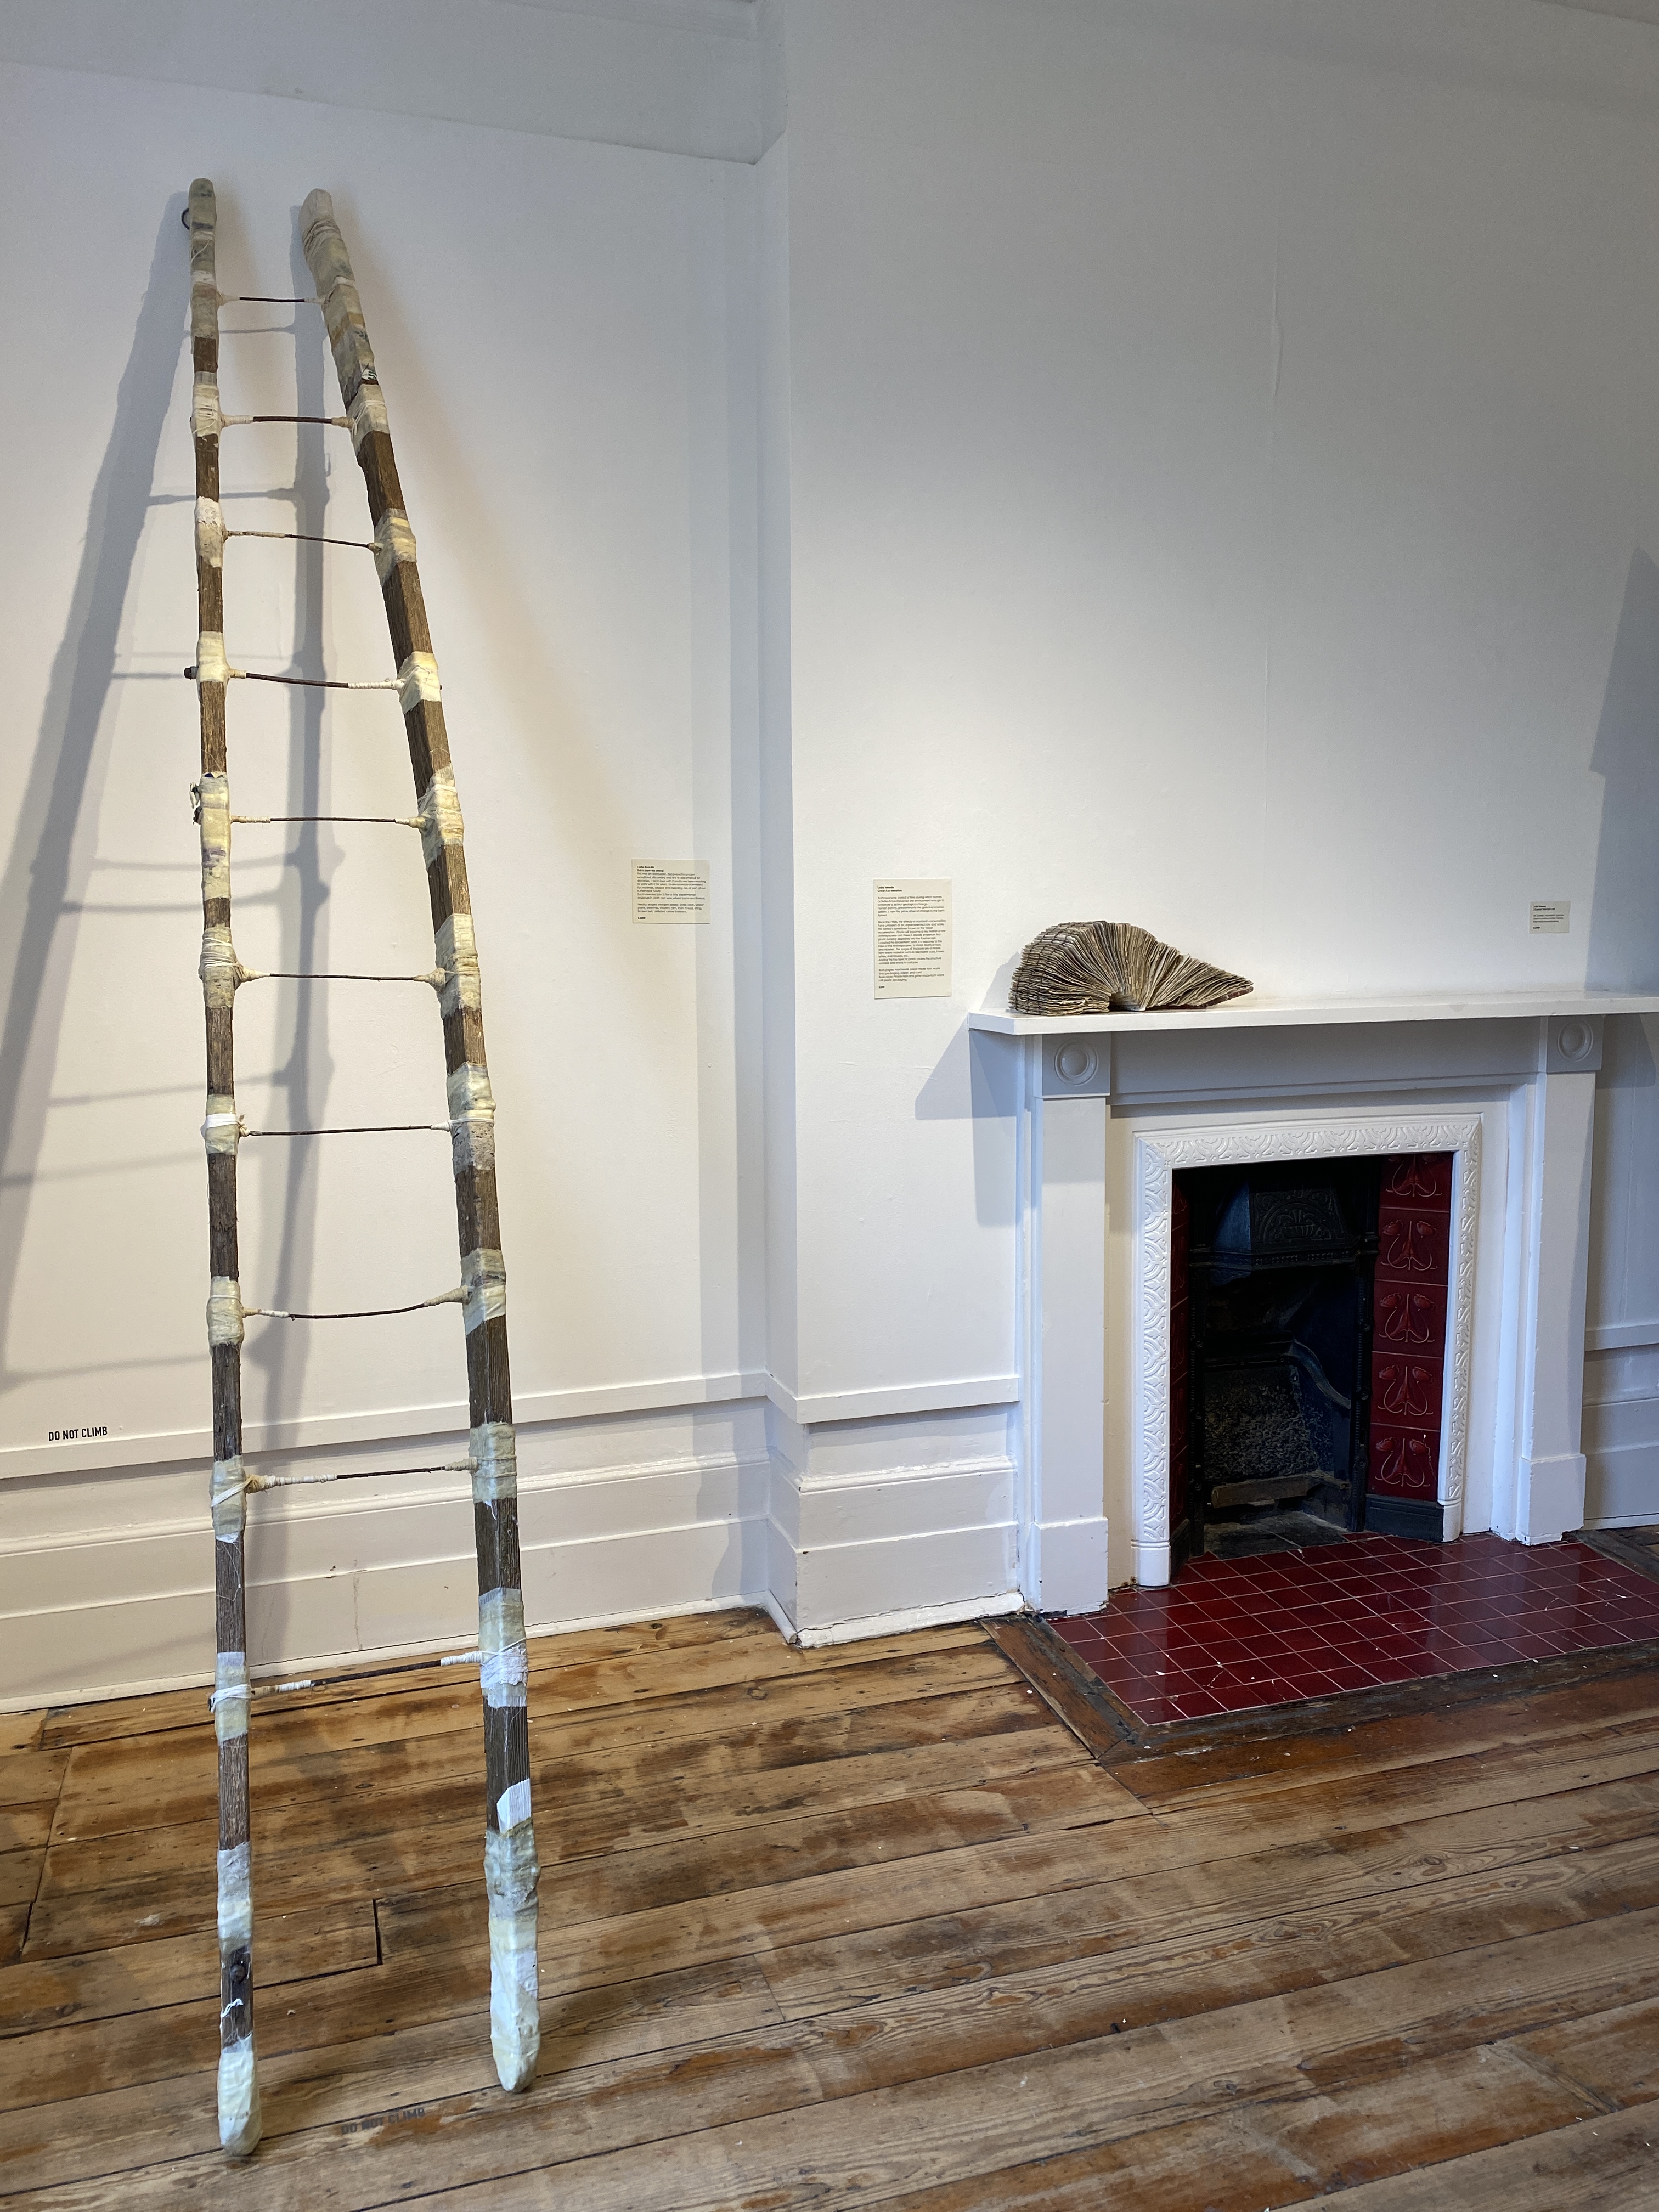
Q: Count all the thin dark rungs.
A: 10